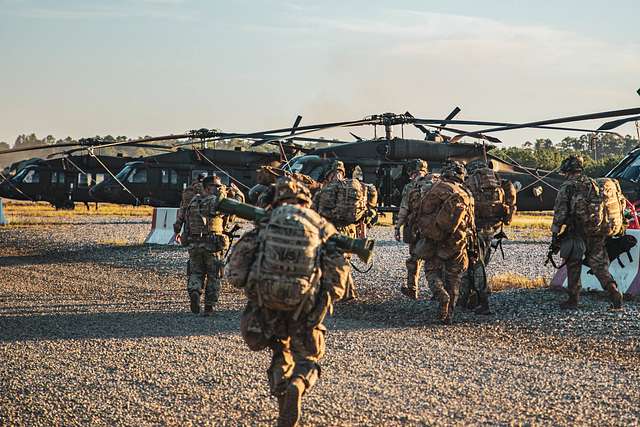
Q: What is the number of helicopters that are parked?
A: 4